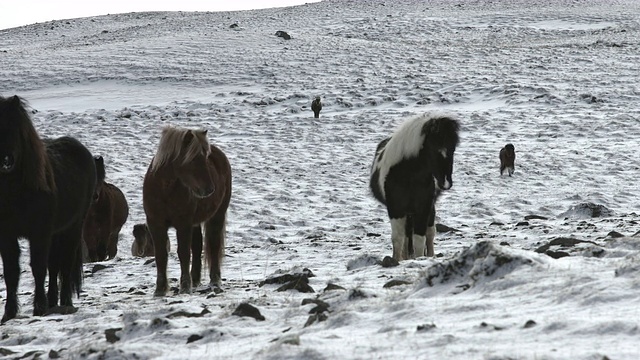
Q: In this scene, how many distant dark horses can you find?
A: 2